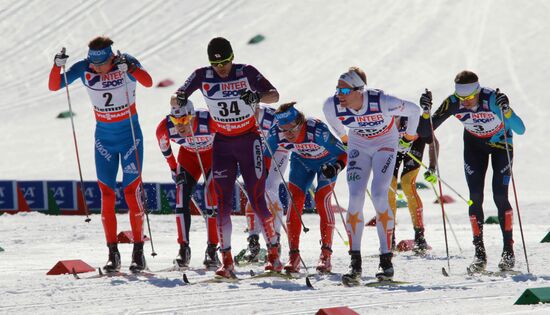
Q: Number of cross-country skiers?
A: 8